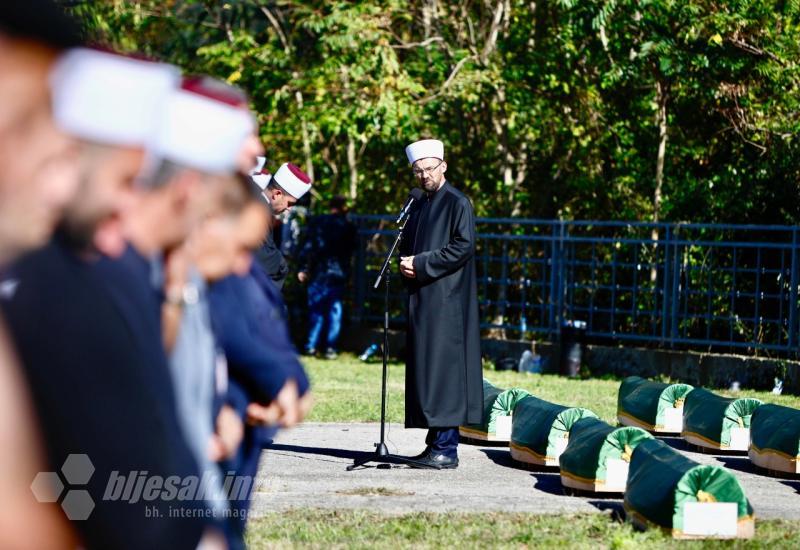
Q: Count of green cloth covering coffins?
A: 7